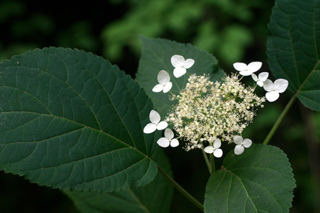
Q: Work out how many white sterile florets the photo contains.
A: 9